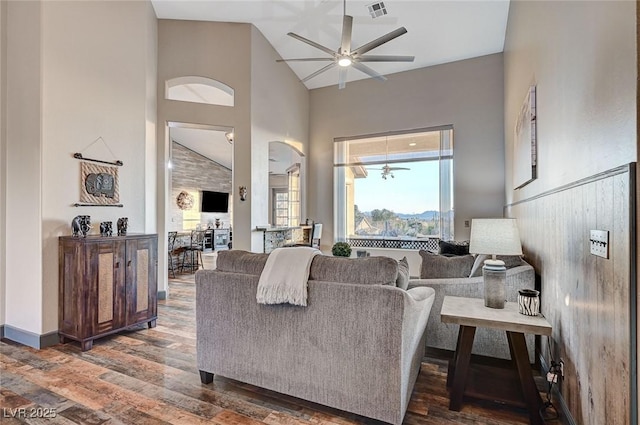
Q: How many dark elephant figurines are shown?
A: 3